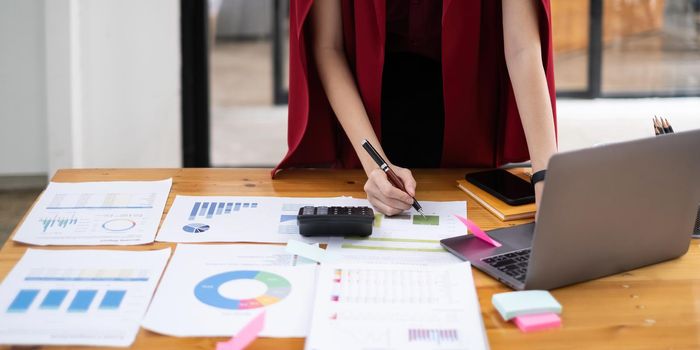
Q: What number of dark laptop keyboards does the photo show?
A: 1